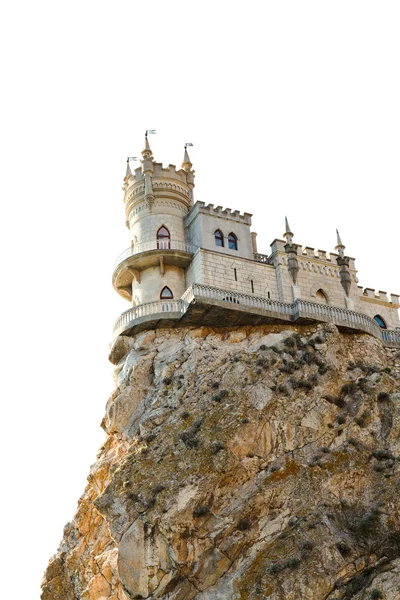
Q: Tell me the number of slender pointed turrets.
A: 5